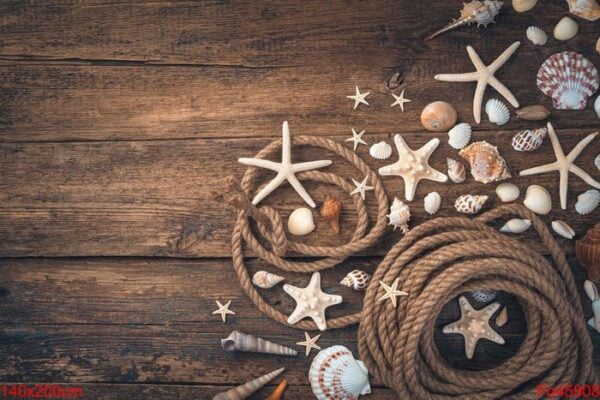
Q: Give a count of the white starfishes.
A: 13